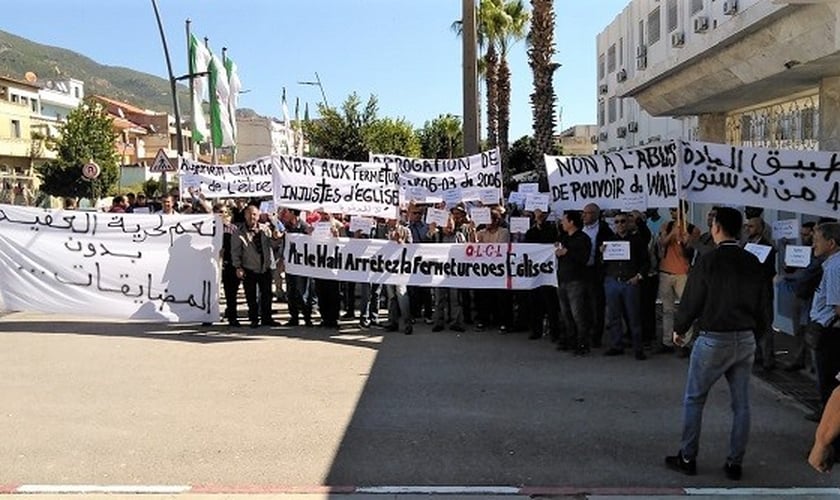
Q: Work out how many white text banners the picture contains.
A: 7